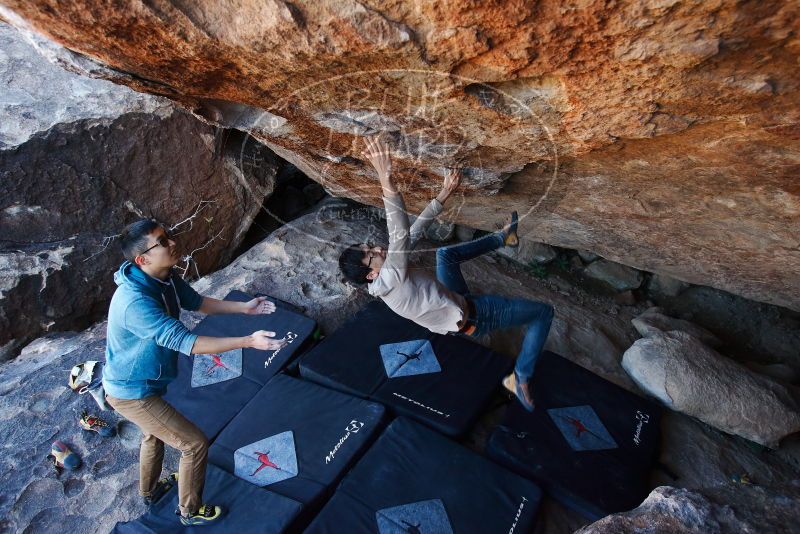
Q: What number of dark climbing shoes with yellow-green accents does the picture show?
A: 2